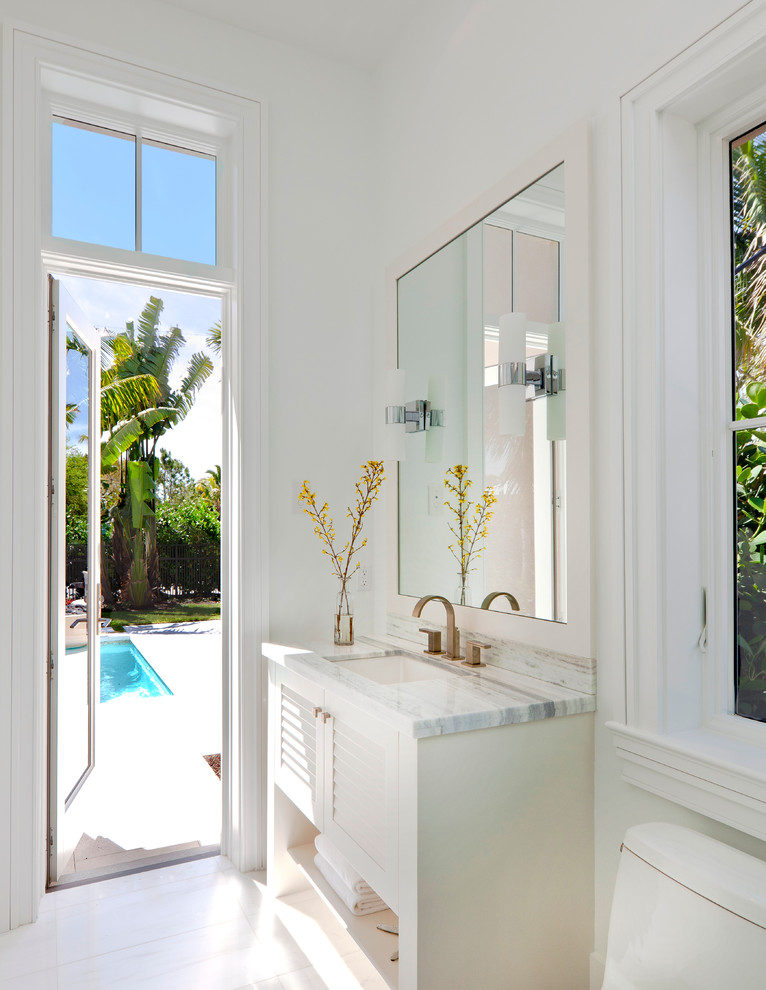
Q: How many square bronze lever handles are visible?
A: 2